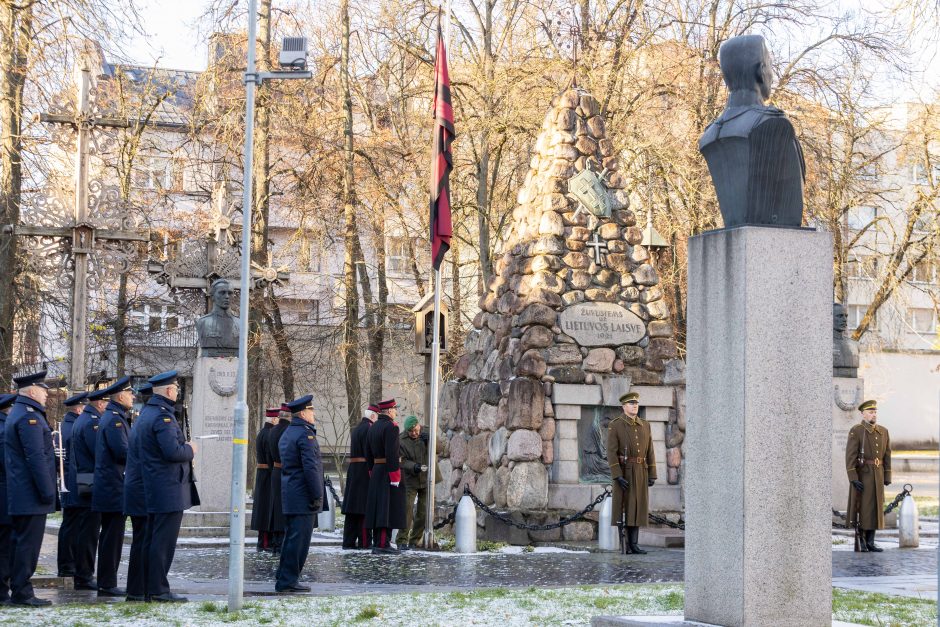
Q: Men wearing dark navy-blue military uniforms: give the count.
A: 8